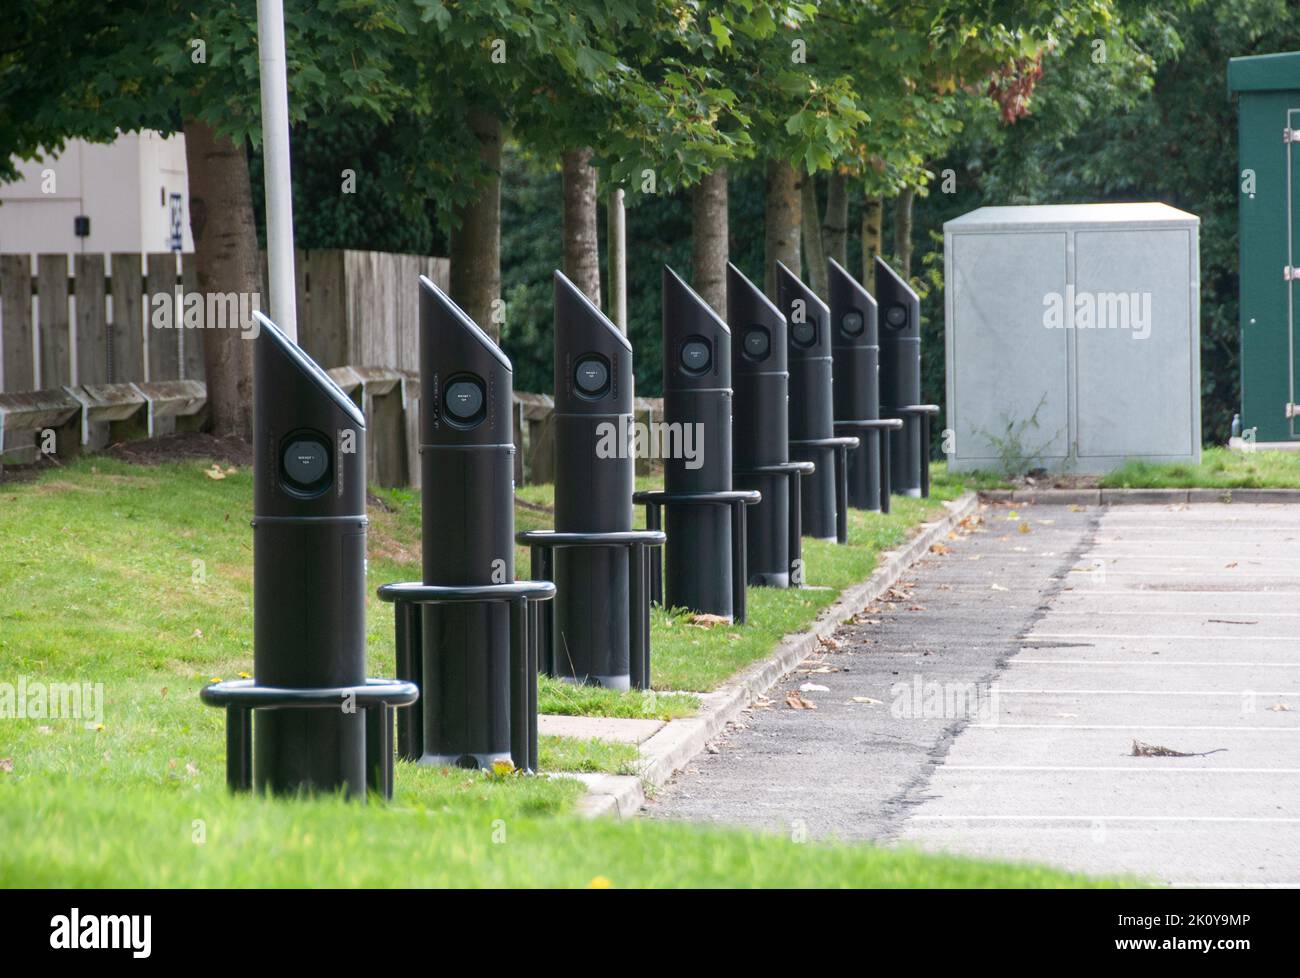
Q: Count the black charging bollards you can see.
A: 8